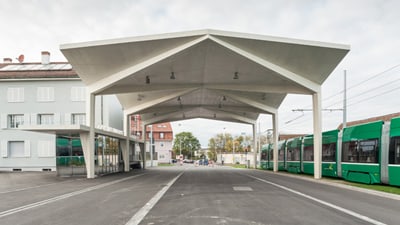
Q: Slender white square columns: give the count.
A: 6